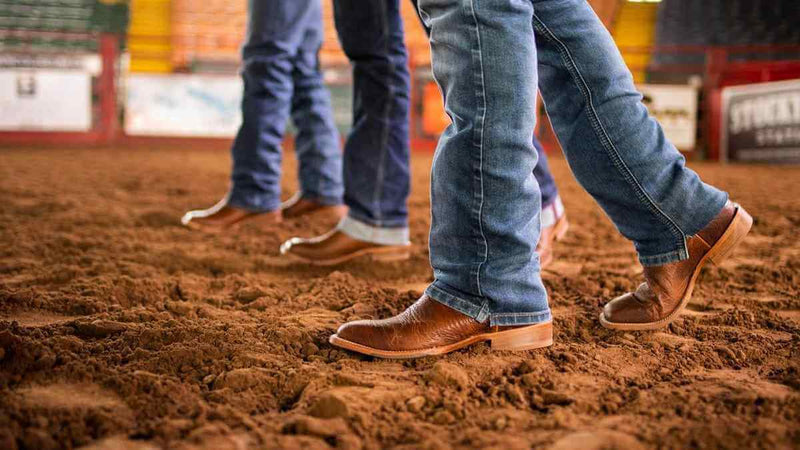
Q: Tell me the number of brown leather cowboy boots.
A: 6